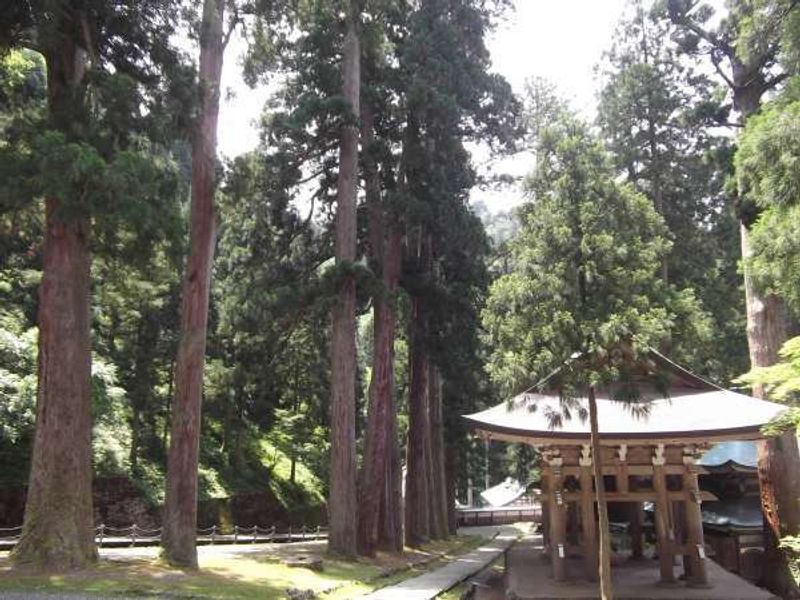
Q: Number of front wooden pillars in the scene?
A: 4